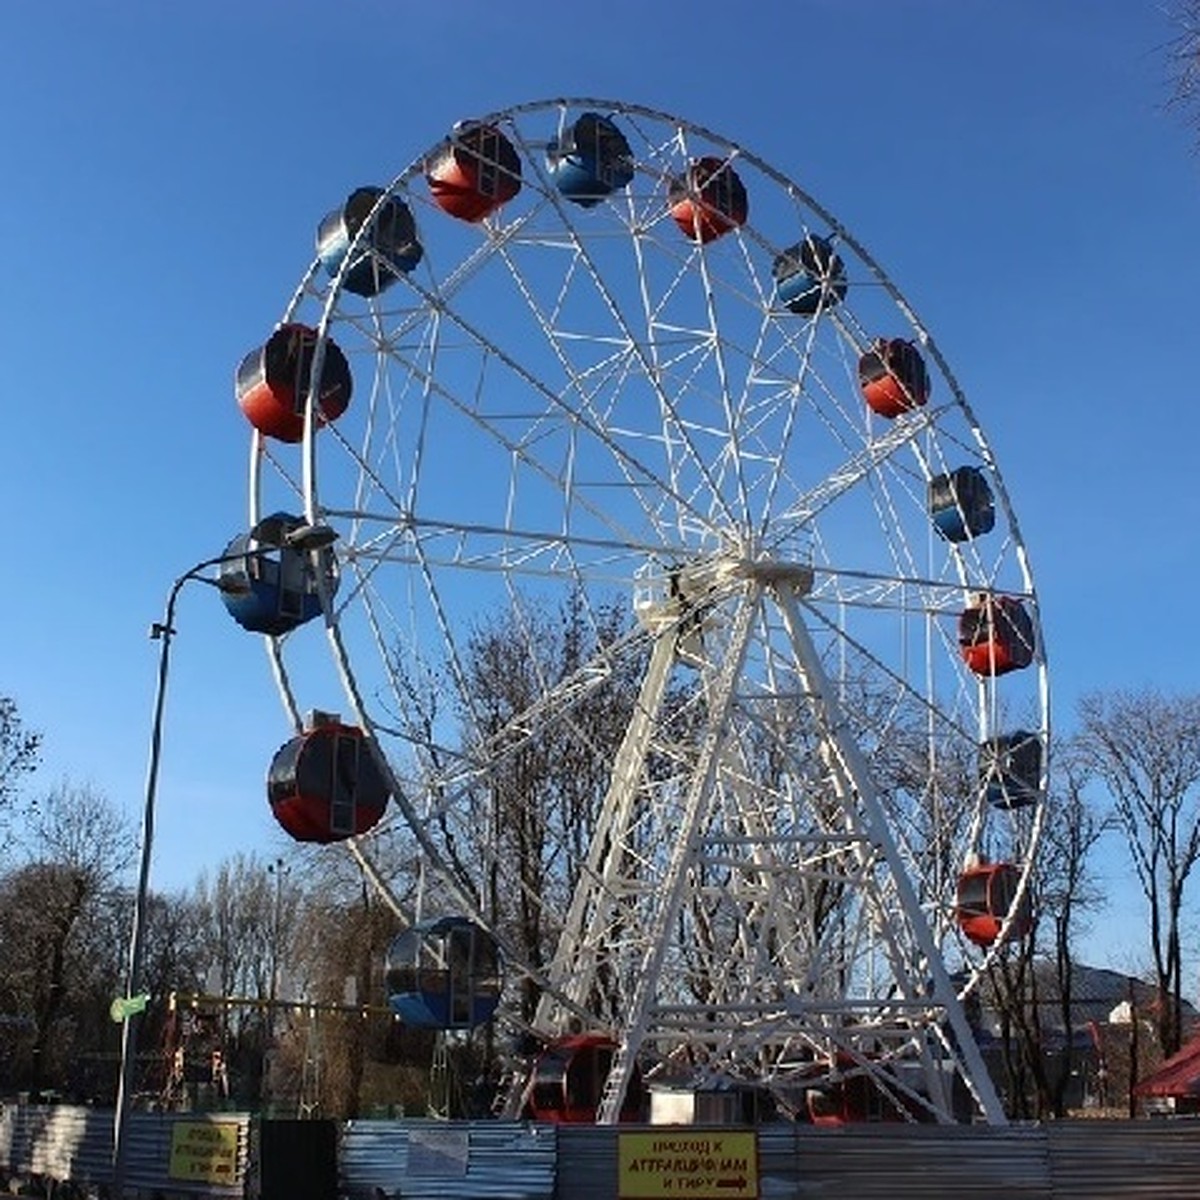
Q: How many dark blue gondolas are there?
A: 7